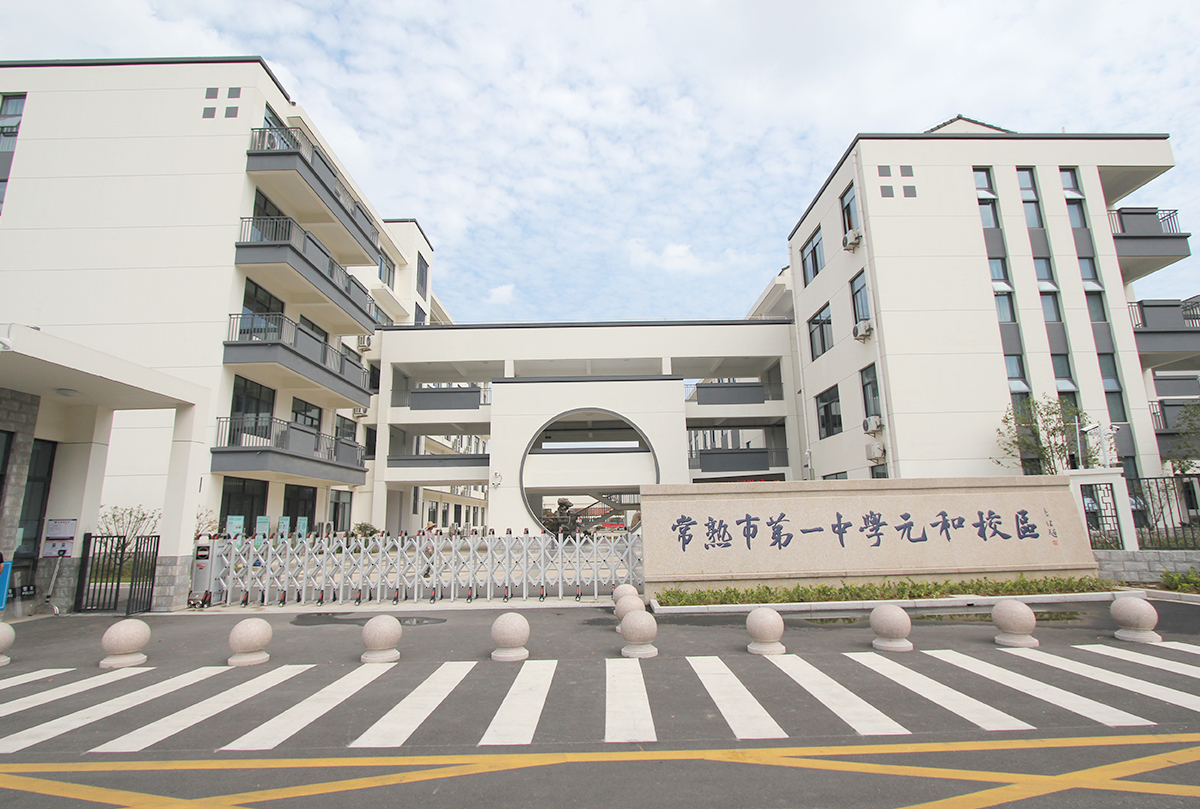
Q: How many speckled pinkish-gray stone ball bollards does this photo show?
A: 12